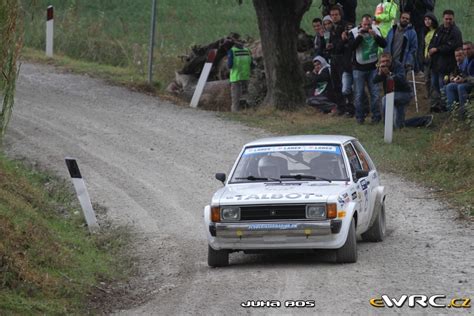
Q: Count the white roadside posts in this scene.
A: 4